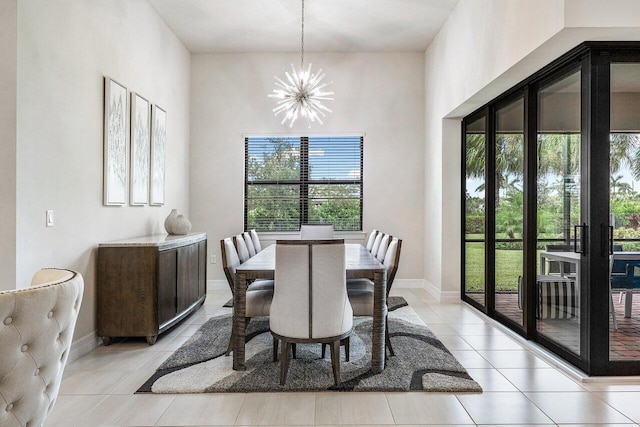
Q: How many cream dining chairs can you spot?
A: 10